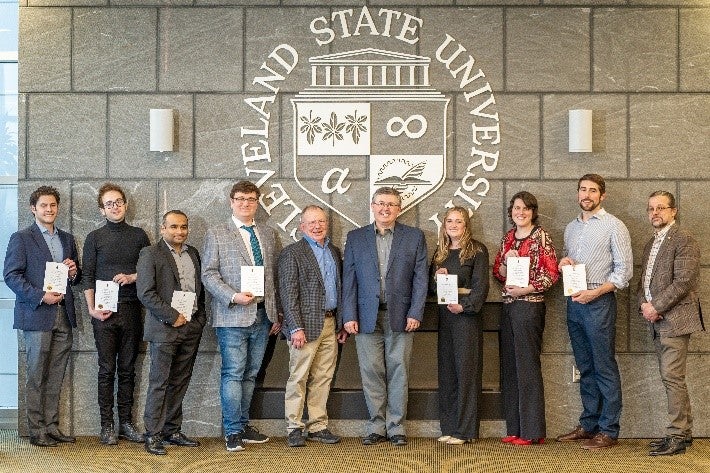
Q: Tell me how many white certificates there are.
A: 7